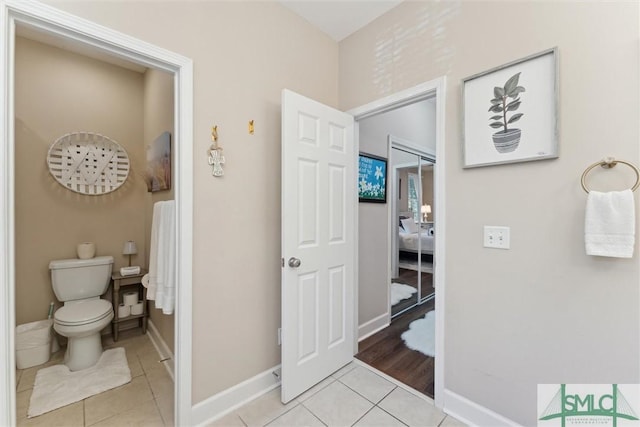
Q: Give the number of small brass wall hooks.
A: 2